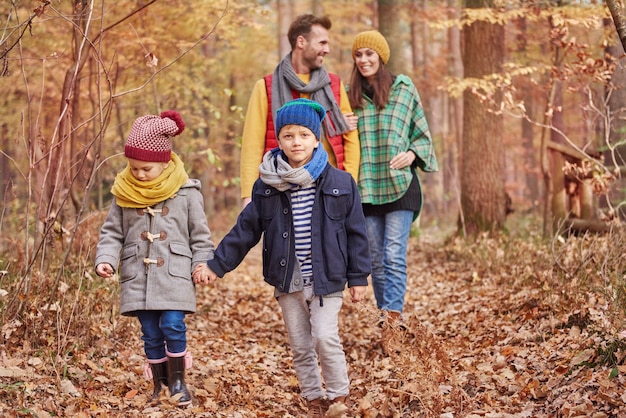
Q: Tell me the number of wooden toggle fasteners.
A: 3